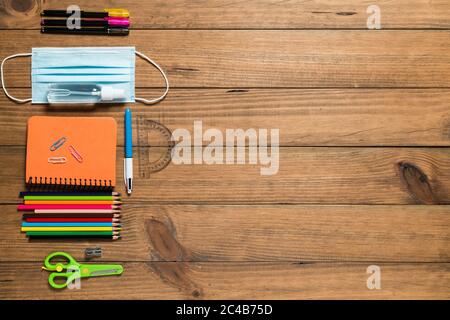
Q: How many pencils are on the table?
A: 11